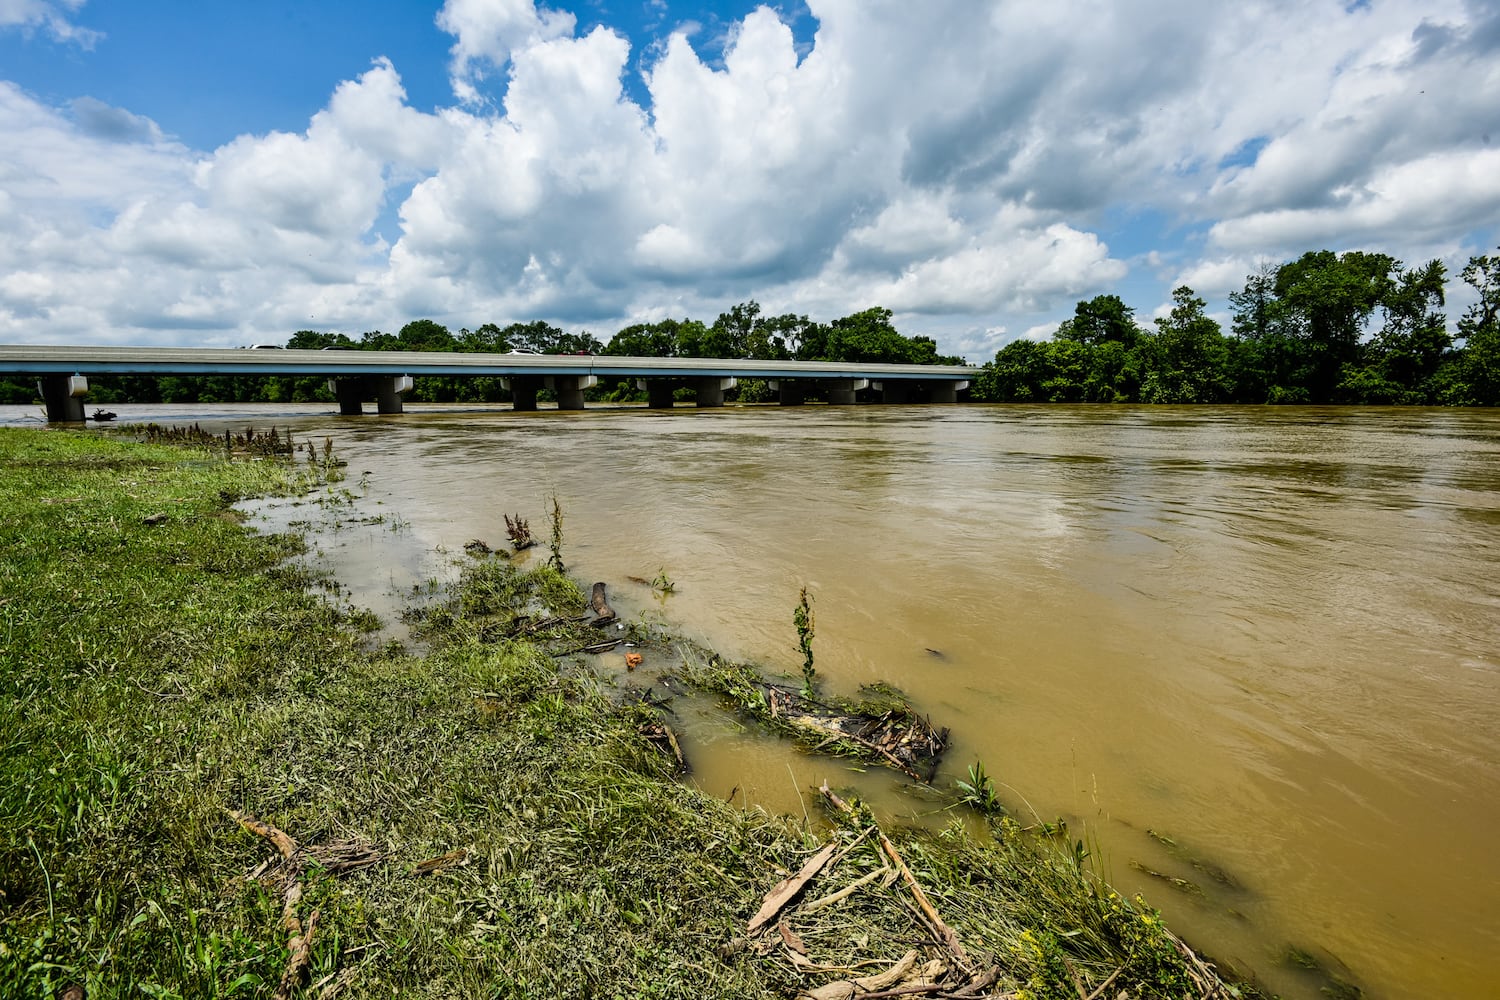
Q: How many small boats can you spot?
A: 0